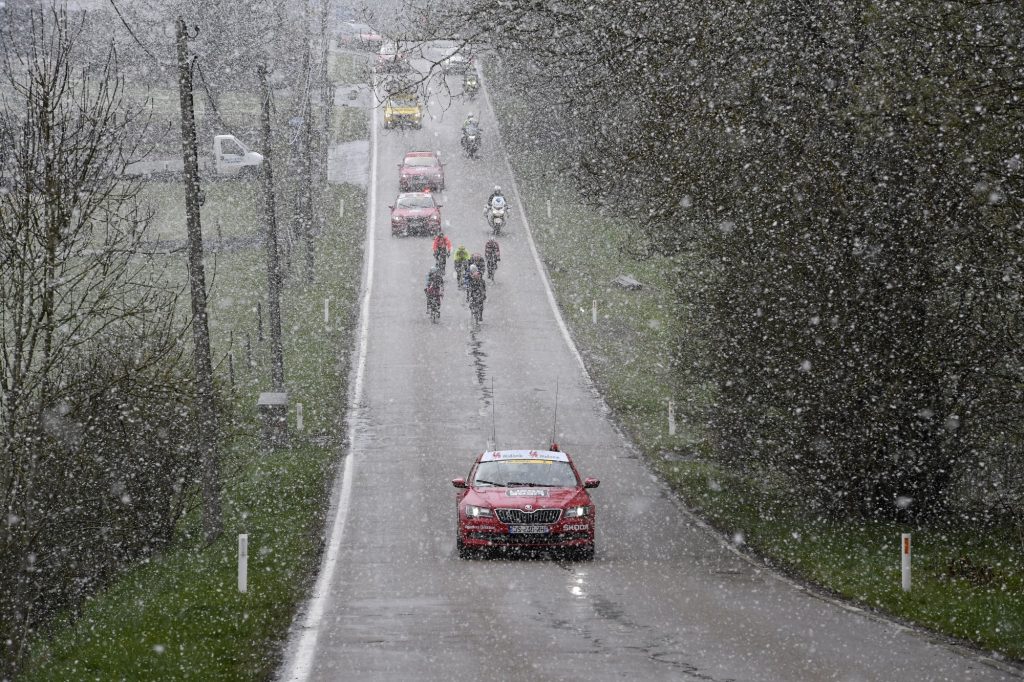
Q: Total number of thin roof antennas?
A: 2